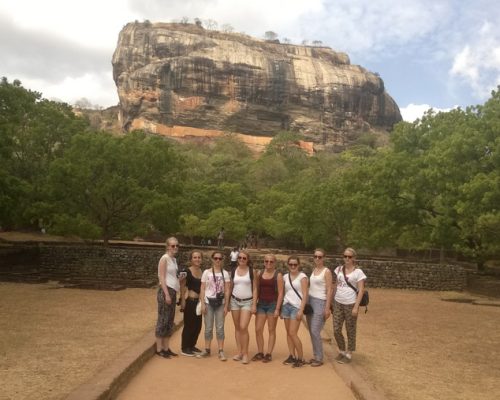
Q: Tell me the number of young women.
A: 8